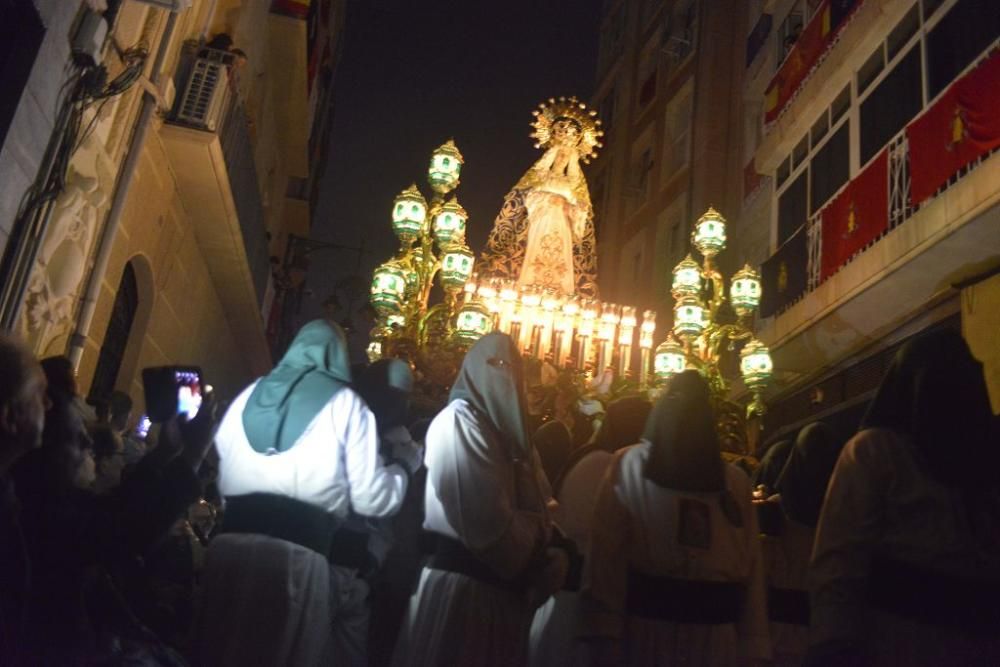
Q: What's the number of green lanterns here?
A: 12